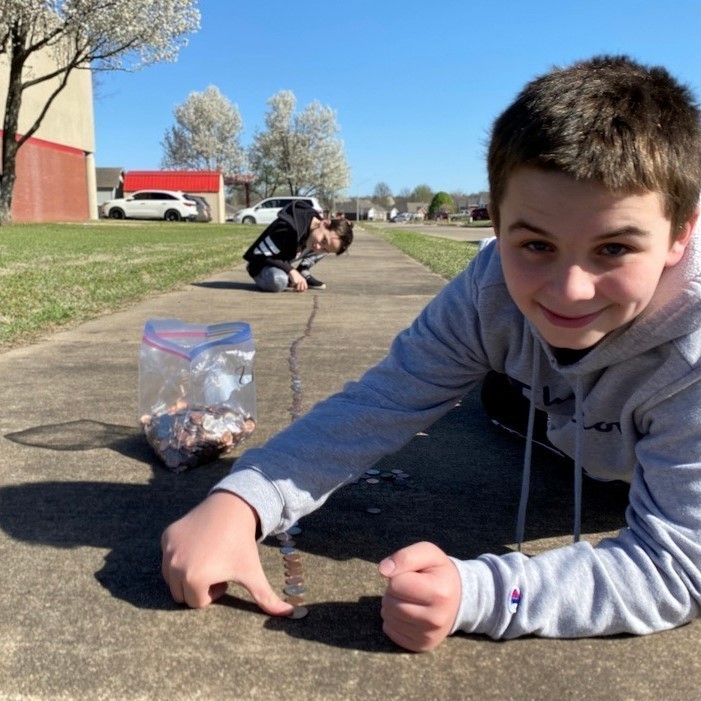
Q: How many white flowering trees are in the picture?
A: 3